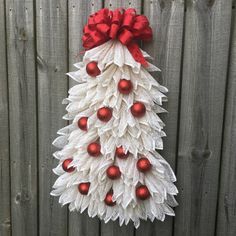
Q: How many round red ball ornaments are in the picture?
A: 13